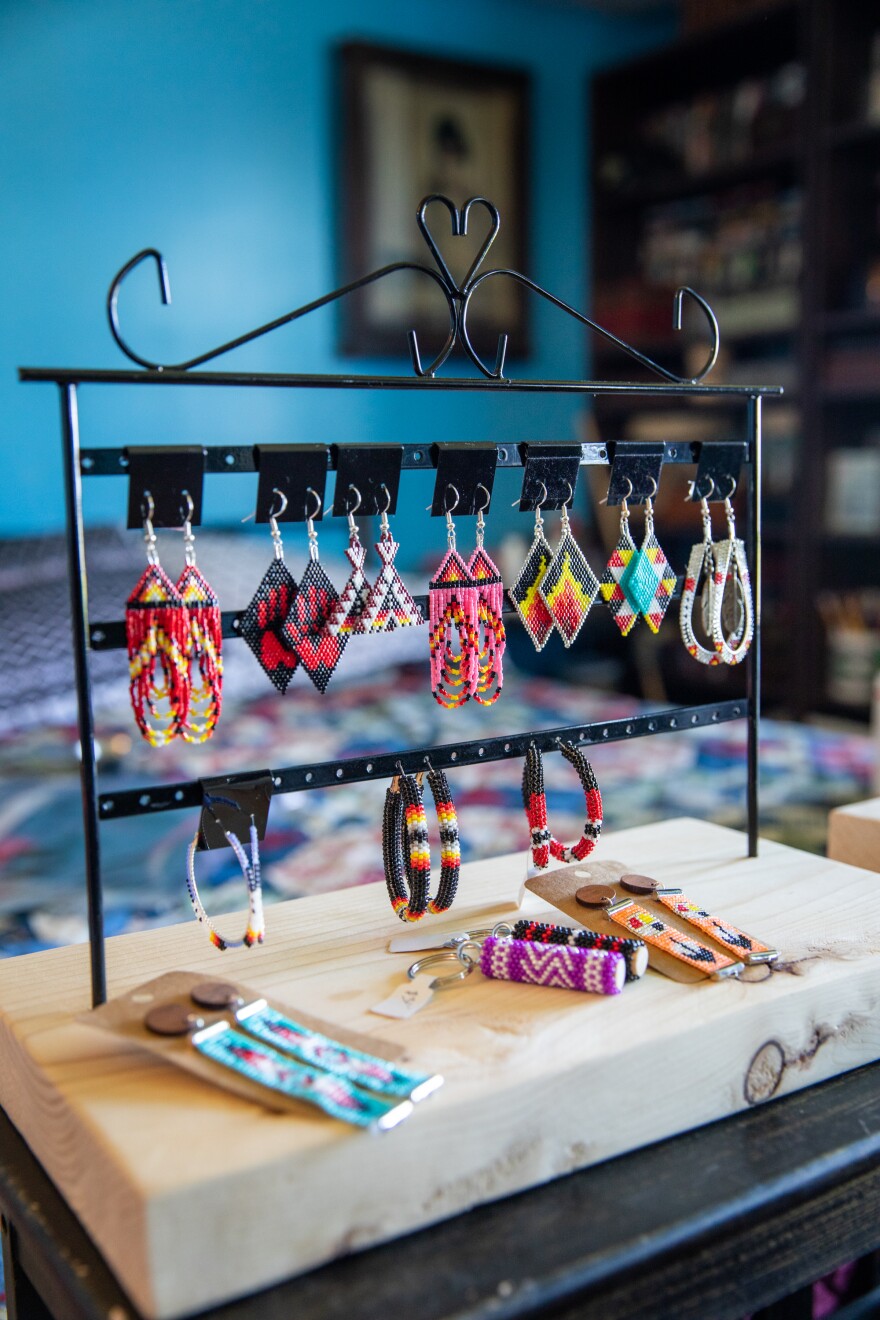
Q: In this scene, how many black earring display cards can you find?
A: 8